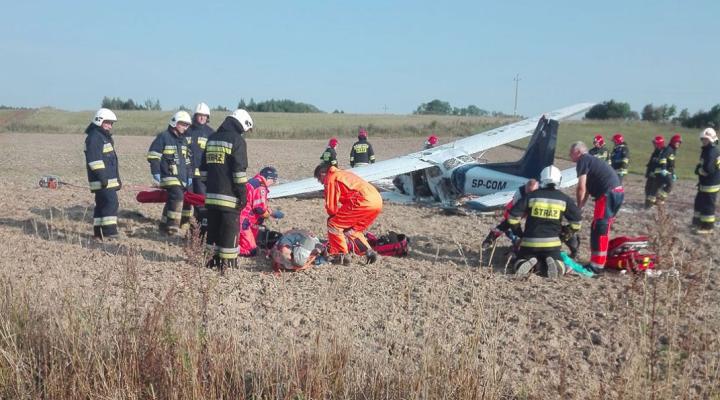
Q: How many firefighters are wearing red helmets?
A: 7